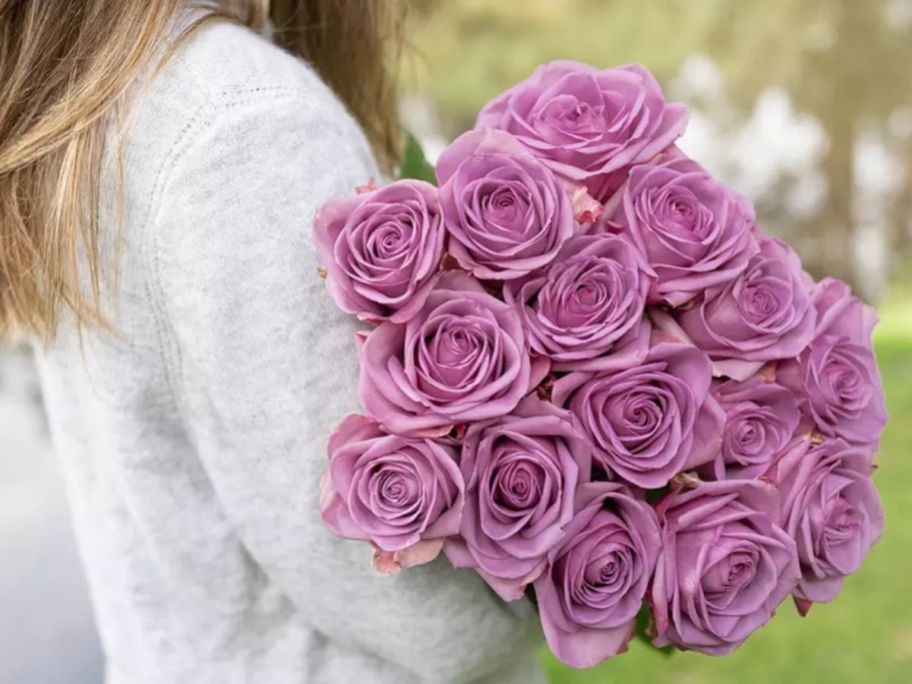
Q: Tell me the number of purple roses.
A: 15